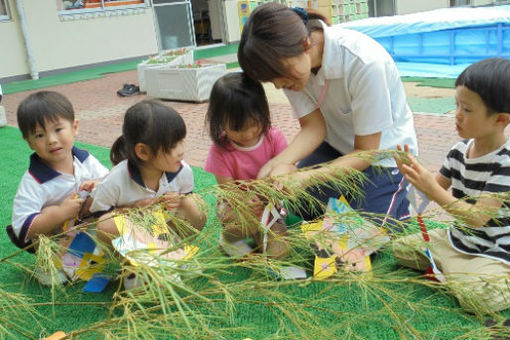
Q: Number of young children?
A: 4